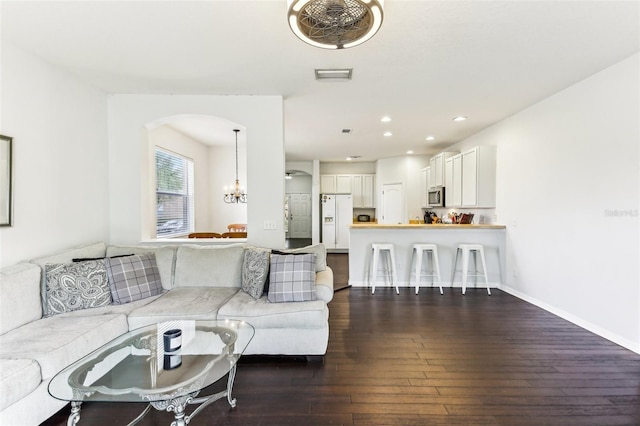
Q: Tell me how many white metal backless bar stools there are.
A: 3